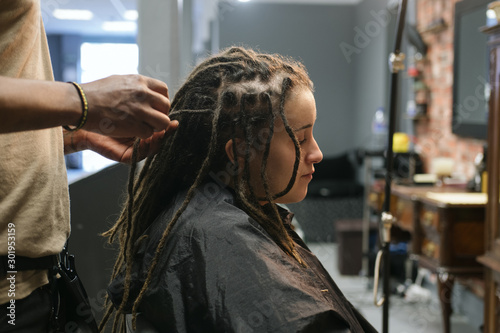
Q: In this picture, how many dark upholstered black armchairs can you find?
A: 1